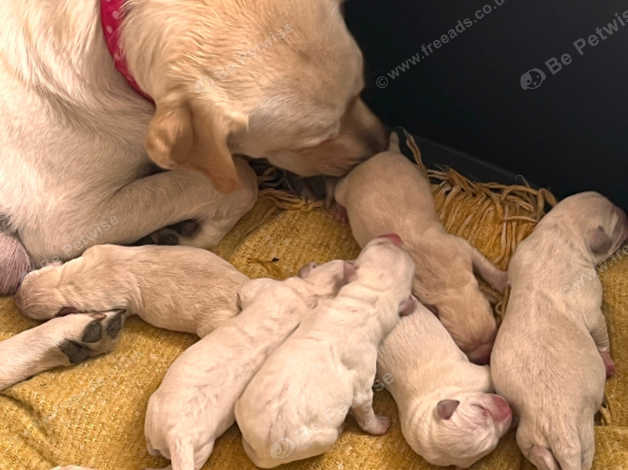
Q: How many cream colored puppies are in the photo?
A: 6